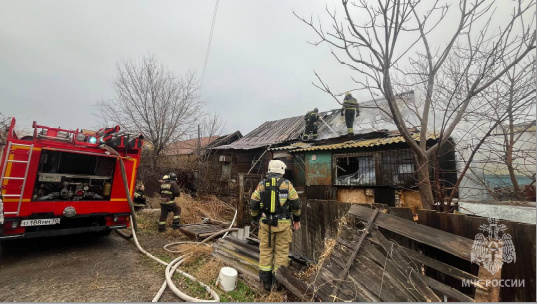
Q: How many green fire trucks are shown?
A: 0